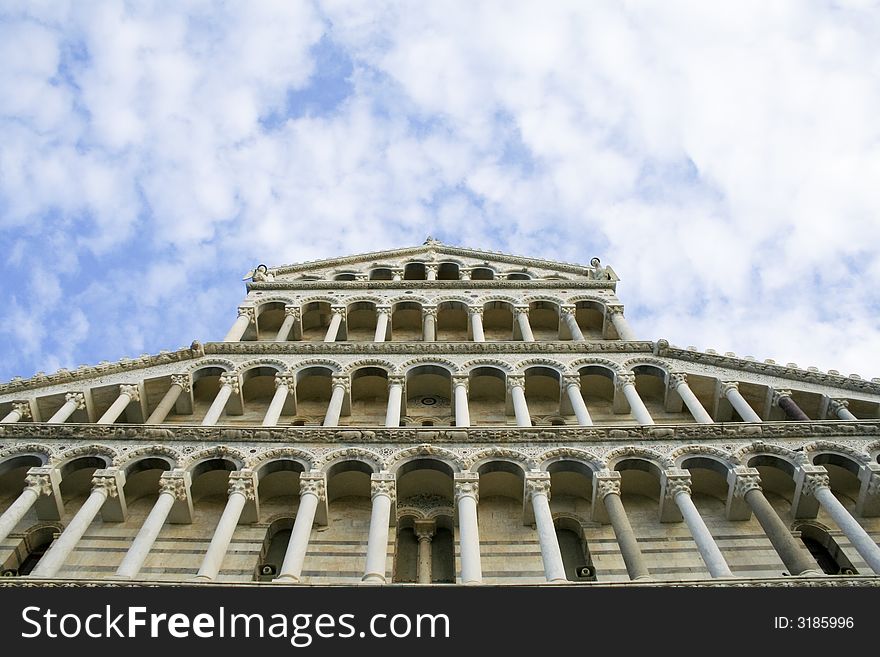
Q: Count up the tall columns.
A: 12